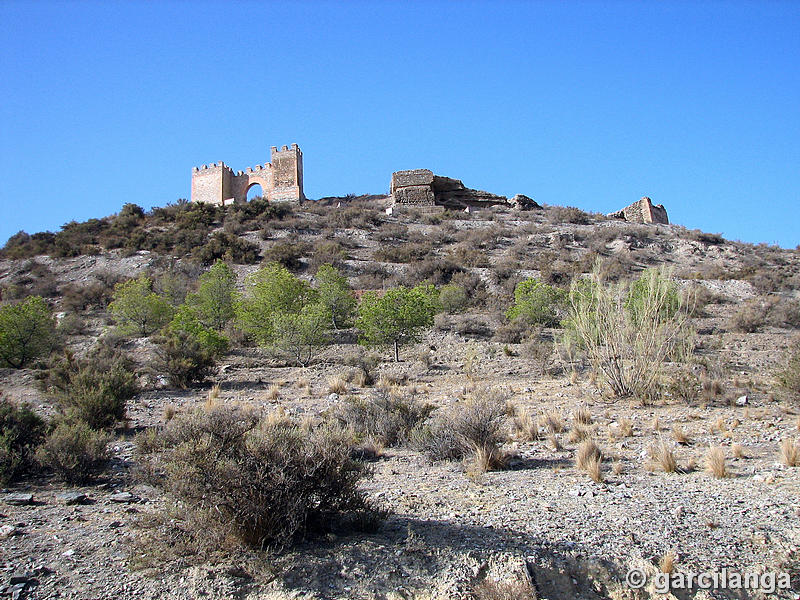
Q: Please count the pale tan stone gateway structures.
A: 1